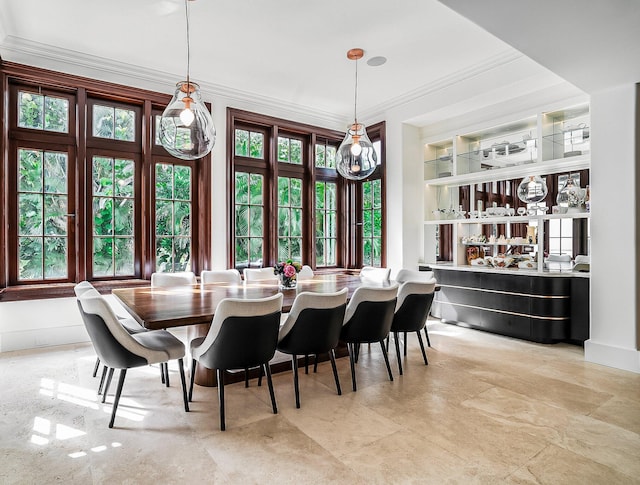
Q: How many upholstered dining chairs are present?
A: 12